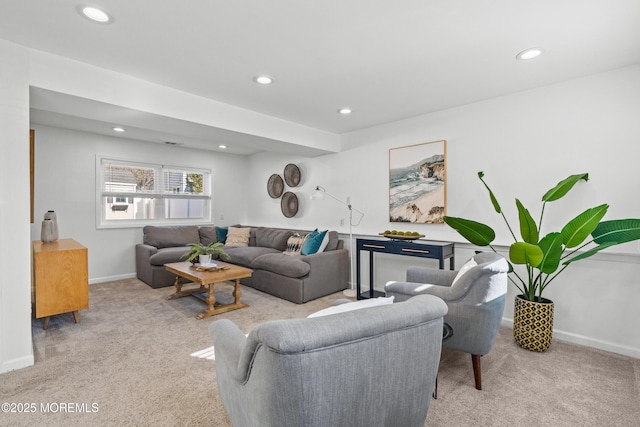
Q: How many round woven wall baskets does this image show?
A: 3